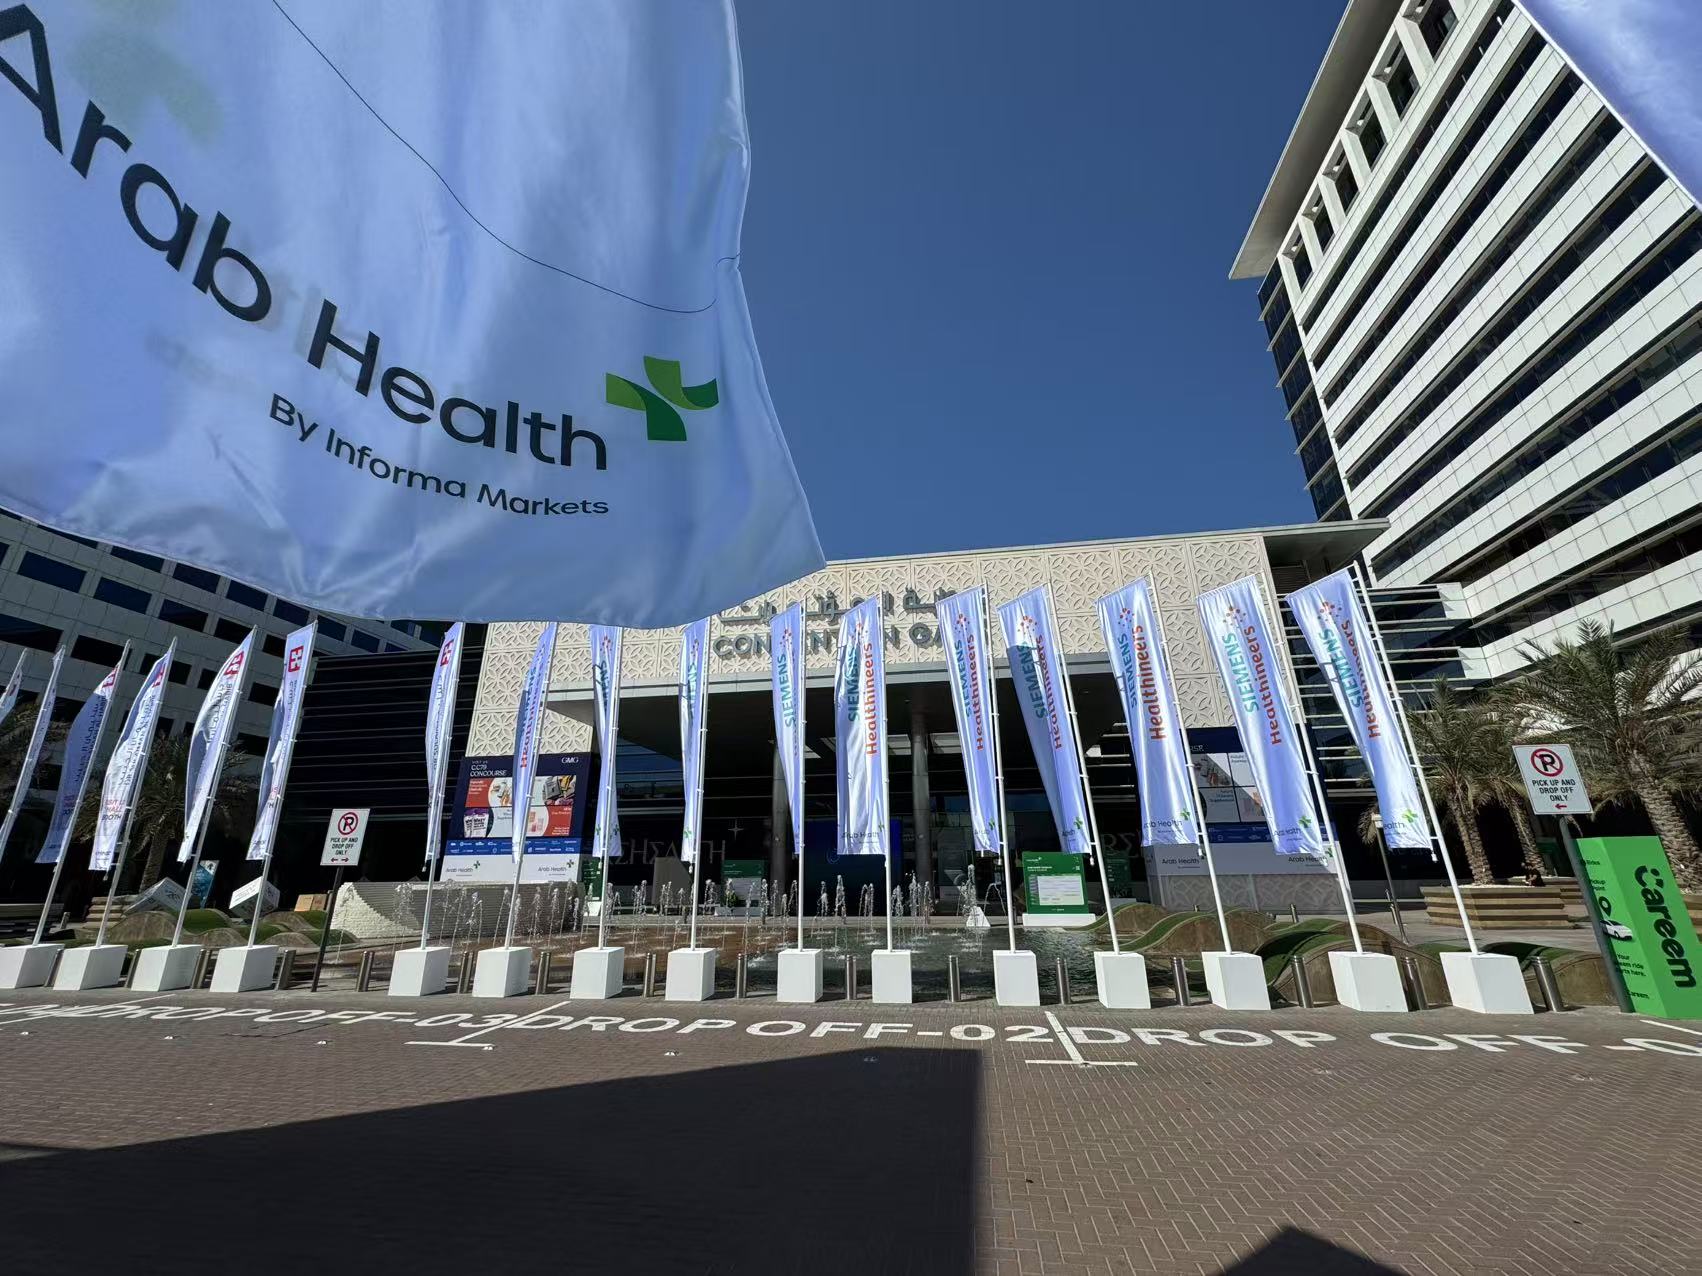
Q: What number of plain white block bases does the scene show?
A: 15